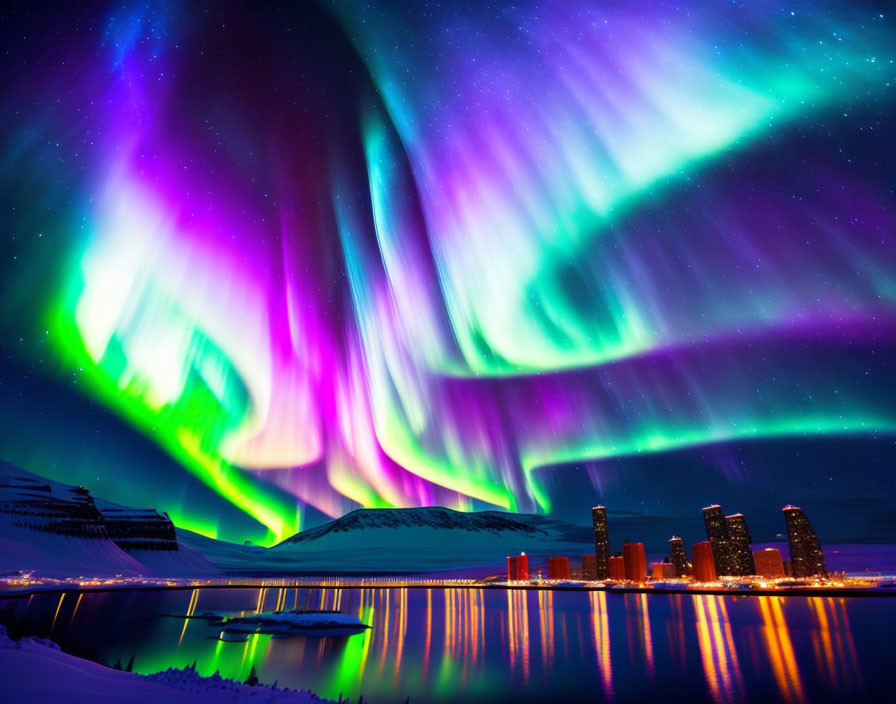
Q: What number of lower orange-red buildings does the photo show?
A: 8